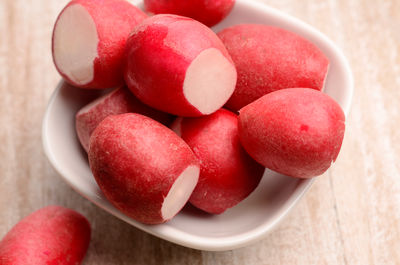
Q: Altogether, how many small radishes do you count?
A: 9